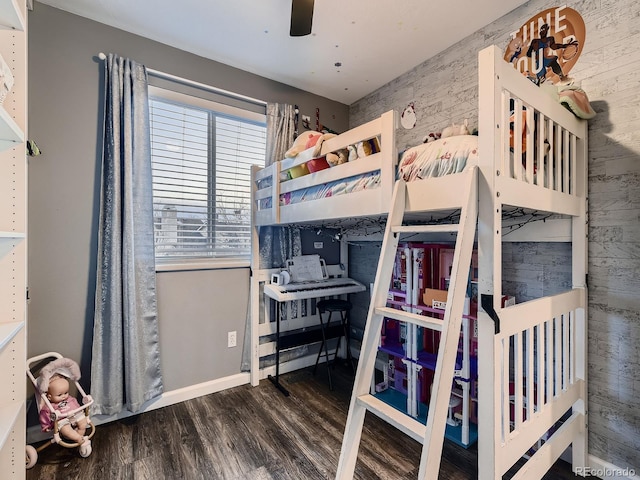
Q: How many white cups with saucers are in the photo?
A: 0